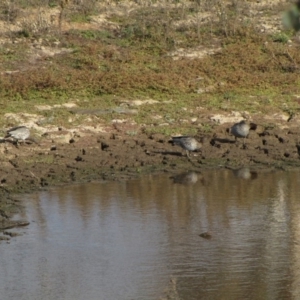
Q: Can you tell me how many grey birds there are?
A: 3